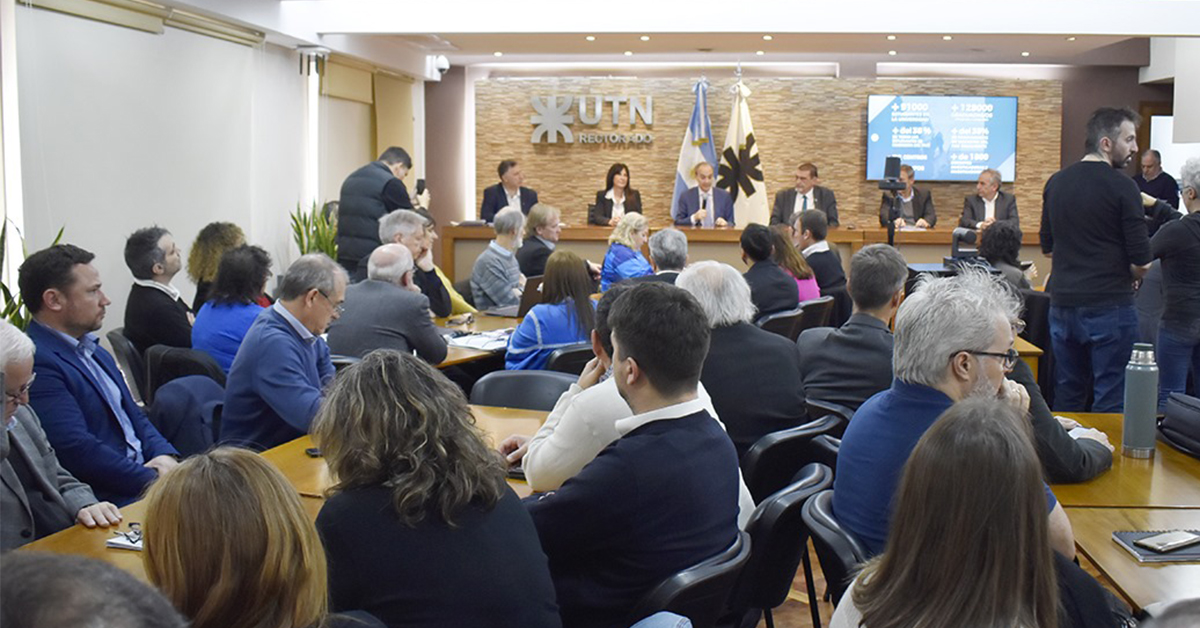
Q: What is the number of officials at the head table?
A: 6